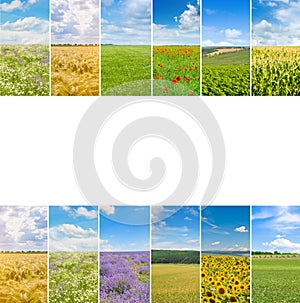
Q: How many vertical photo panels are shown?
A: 12